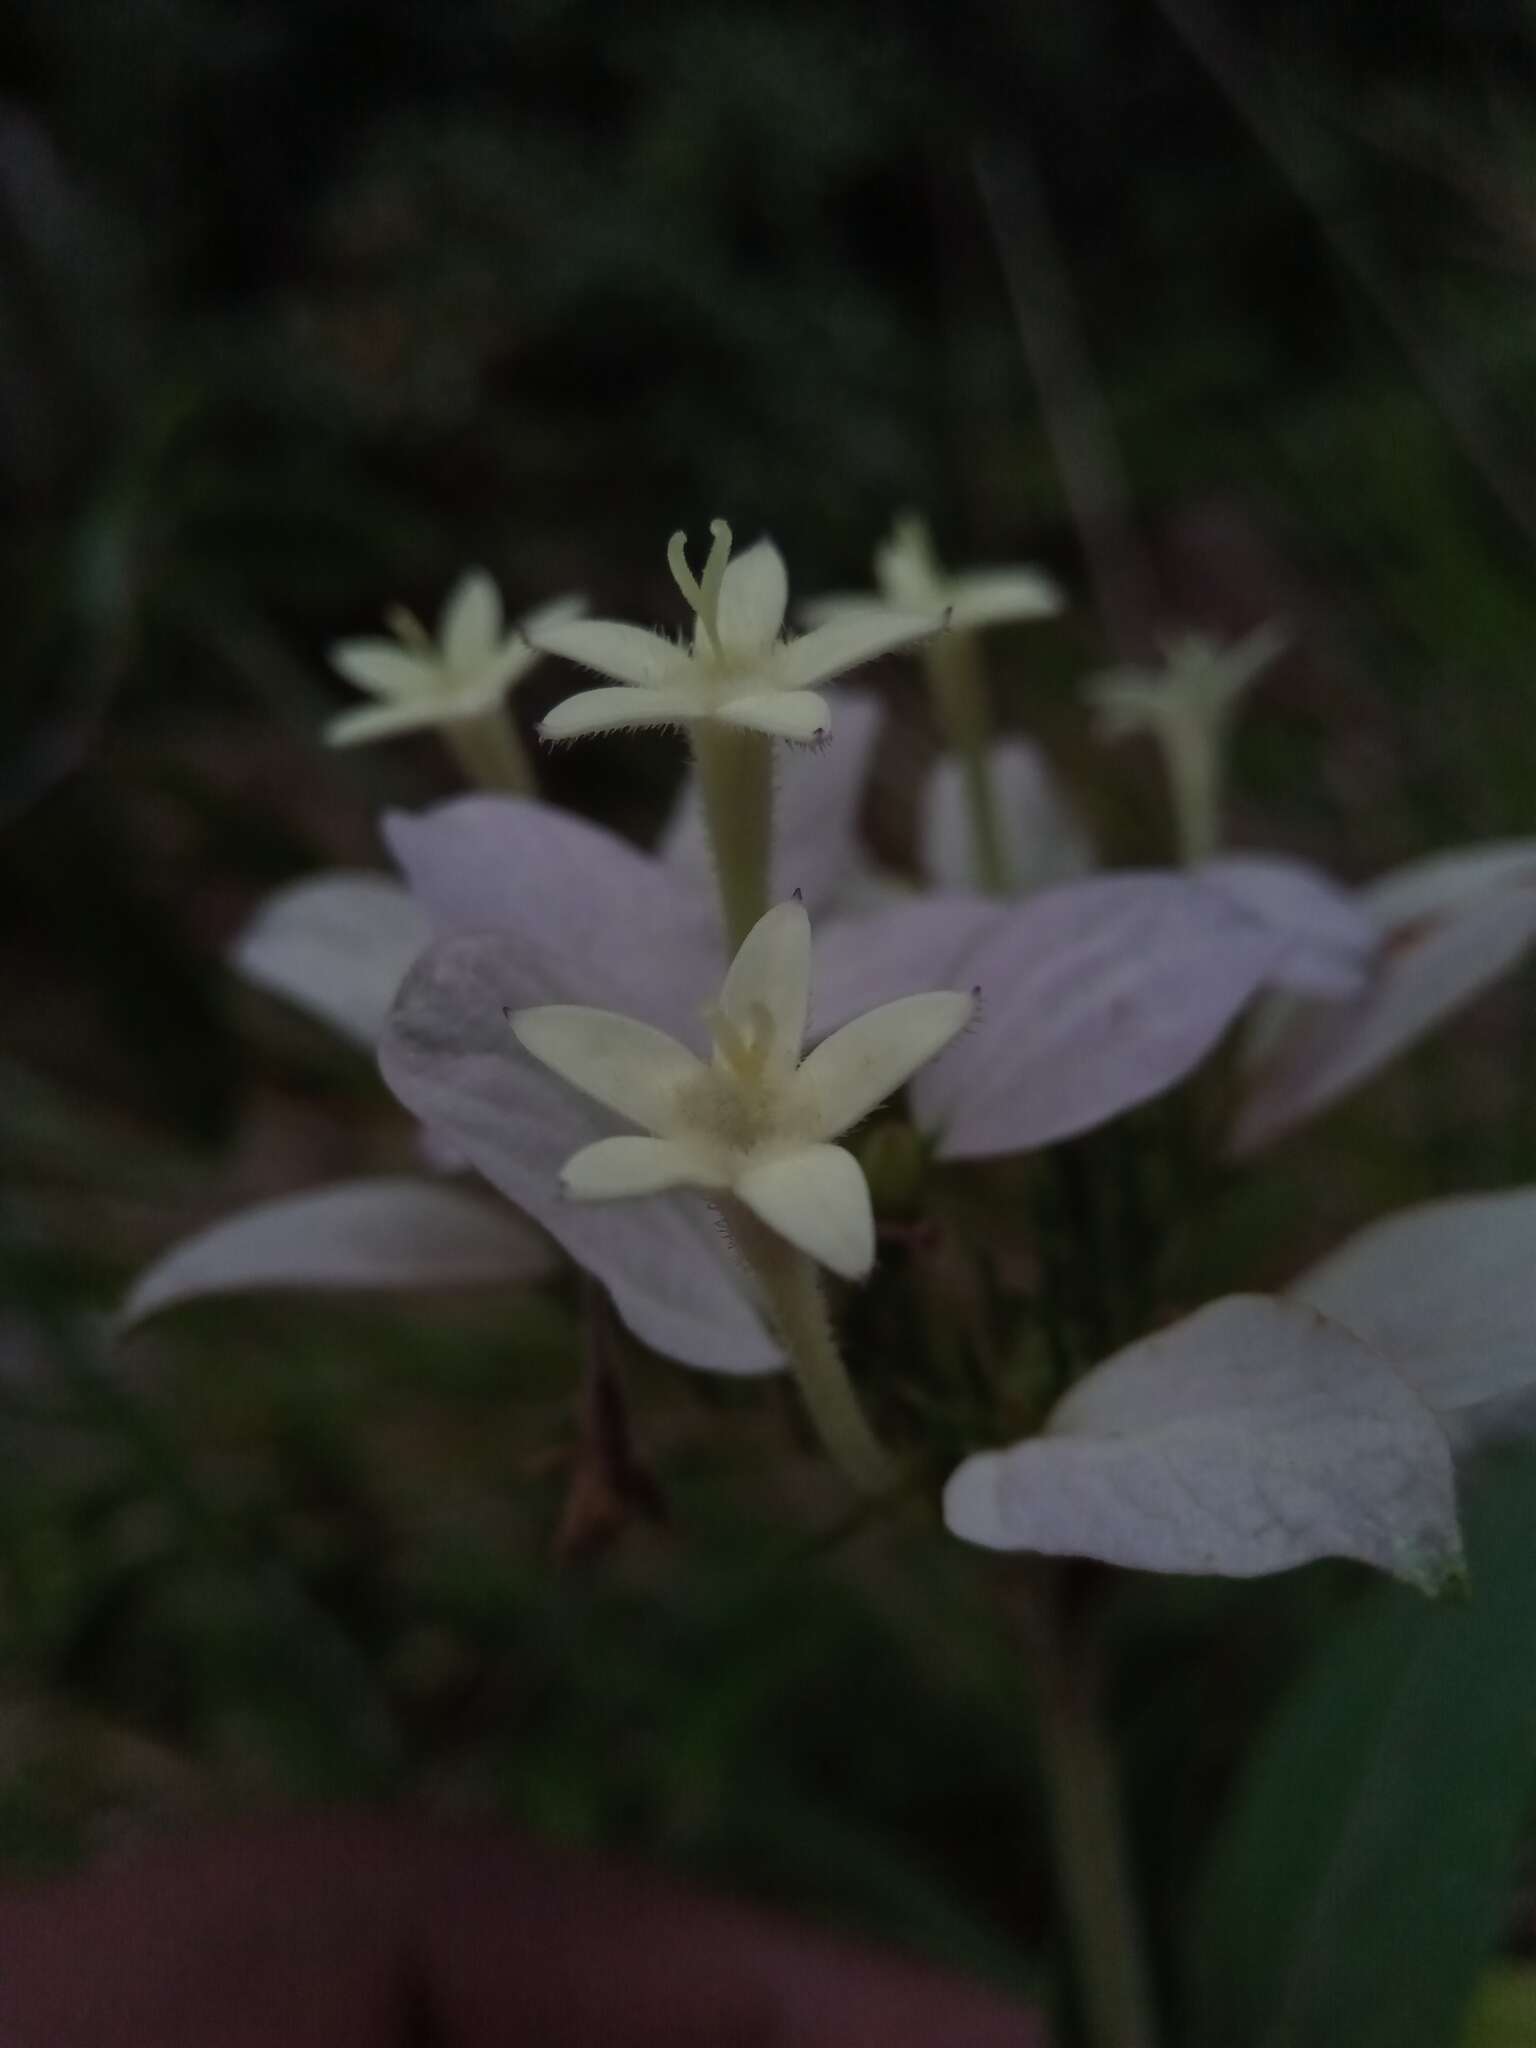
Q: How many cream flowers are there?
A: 5